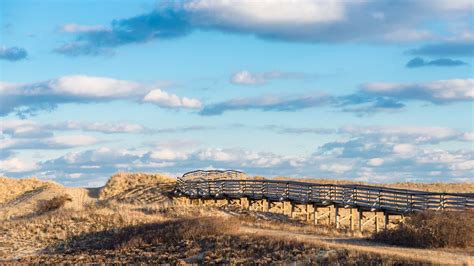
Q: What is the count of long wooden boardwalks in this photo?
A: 1